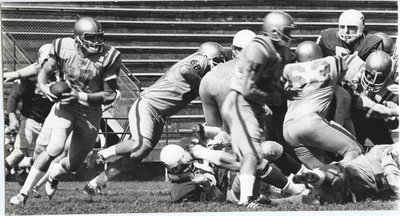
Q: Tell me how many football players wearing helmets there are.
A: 10